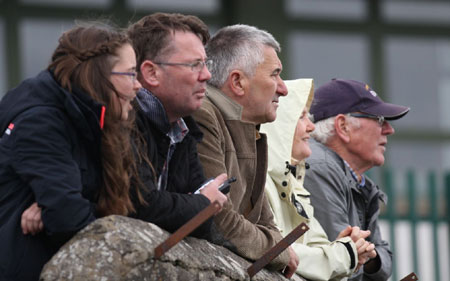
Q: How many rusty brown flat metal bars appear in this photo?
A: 3